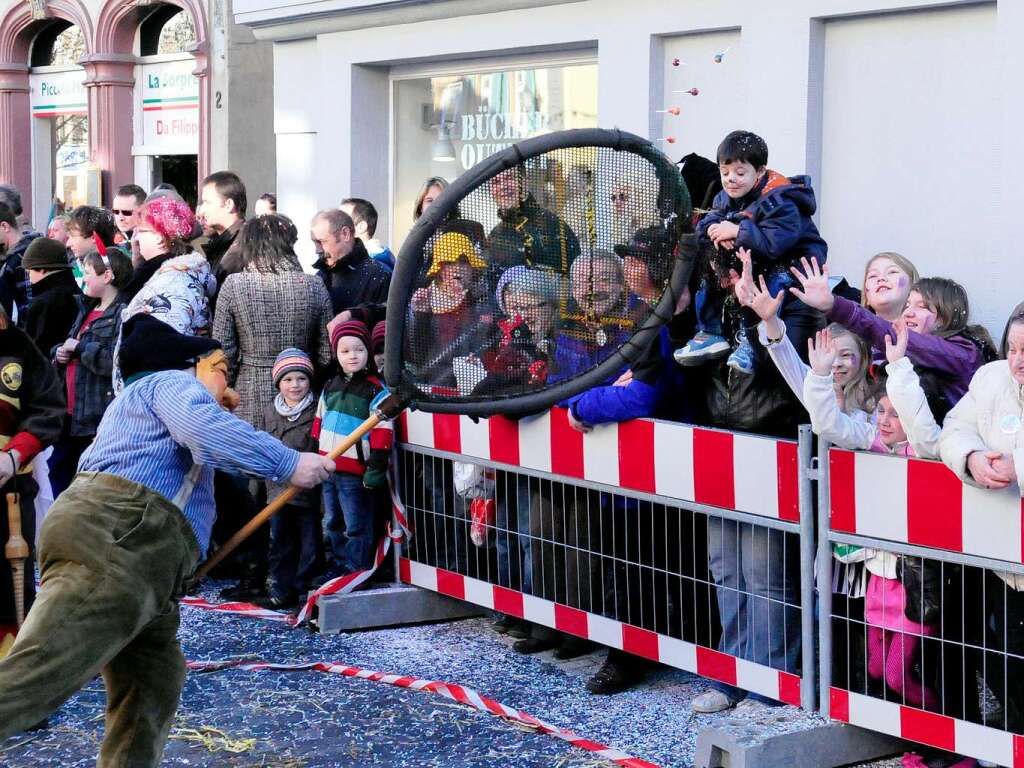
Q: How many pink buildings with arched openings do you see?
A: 1